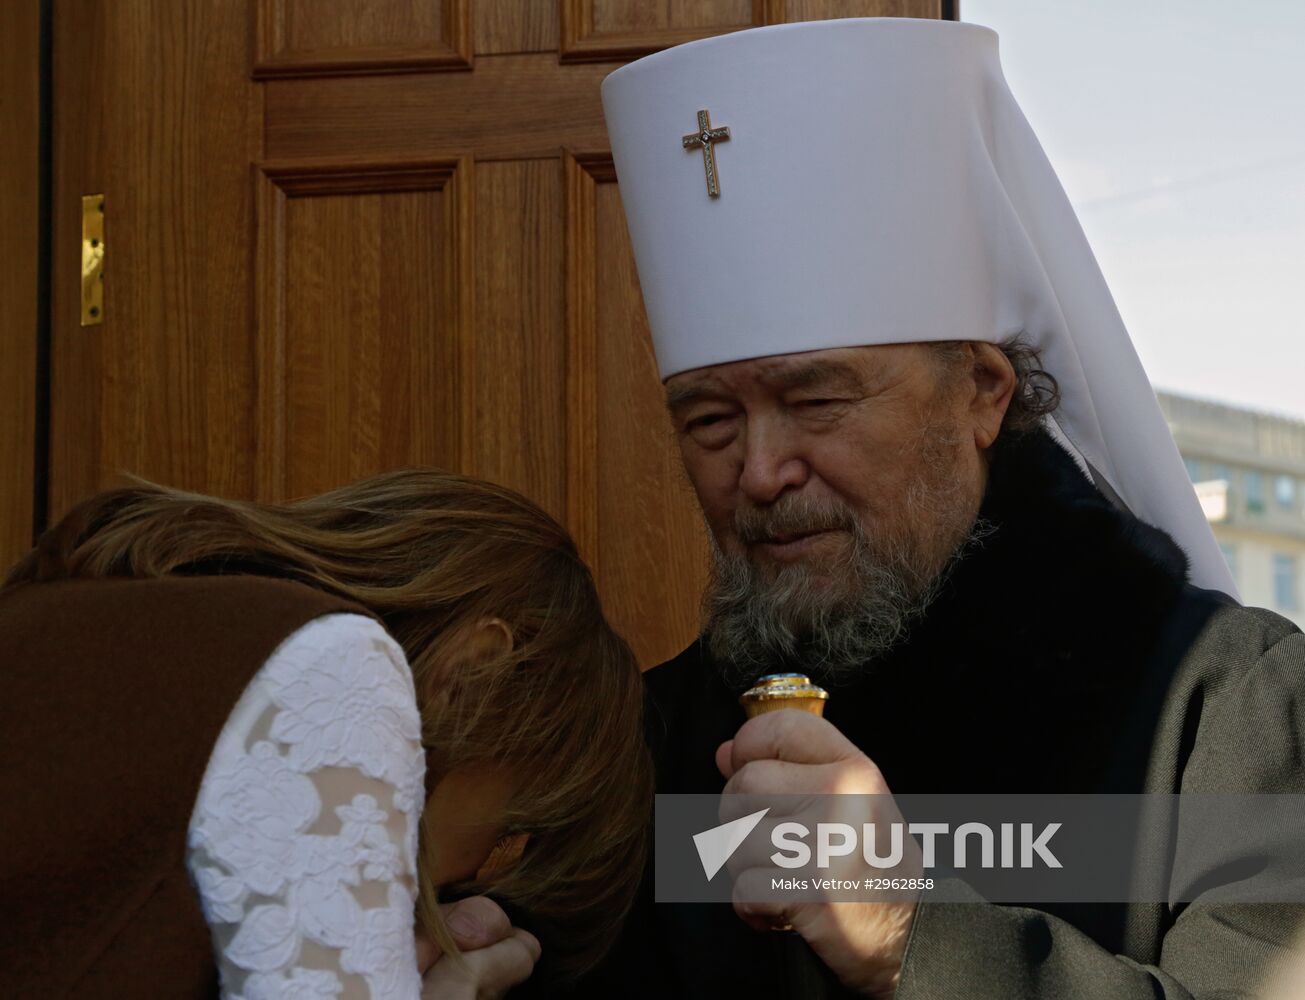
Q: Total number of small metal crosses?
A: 1